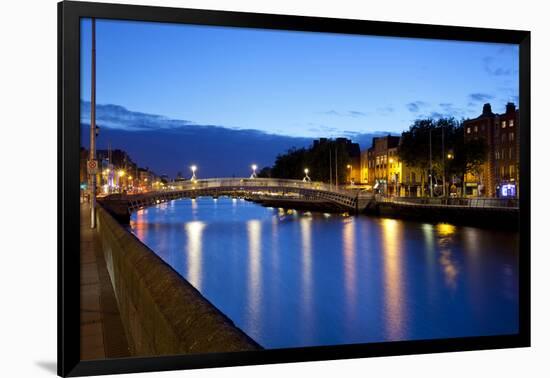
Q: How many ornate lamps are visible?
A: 3